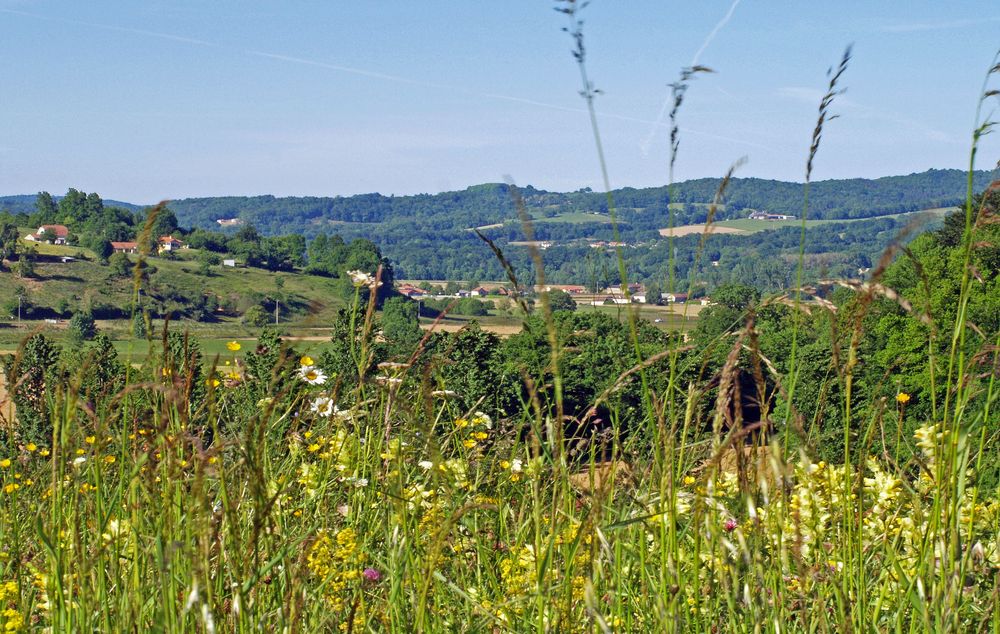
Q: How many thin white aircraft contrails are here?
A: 2